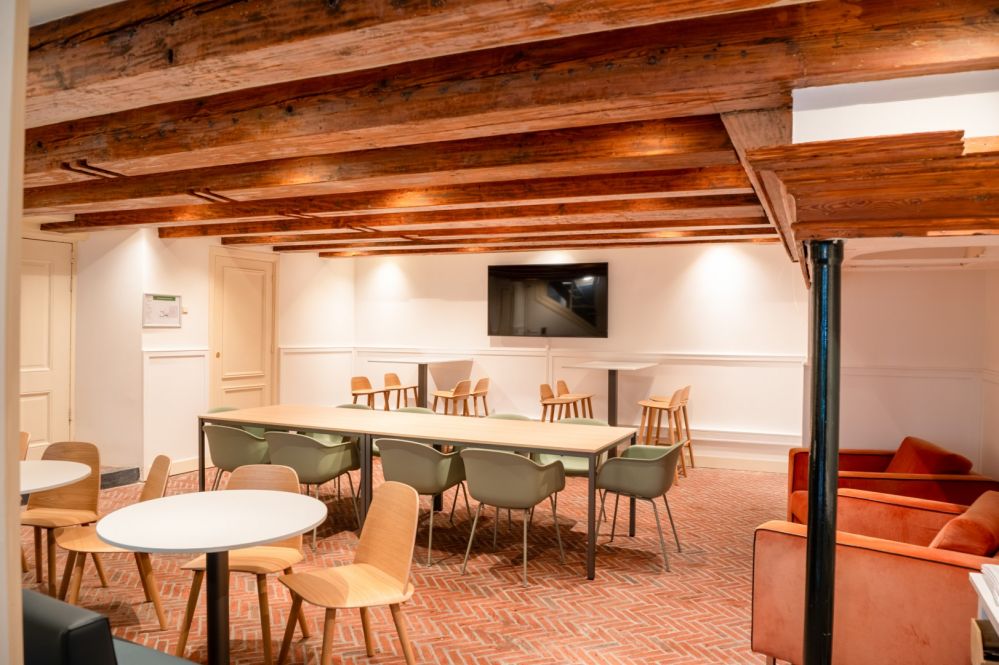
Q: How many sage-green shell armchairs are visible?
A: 10